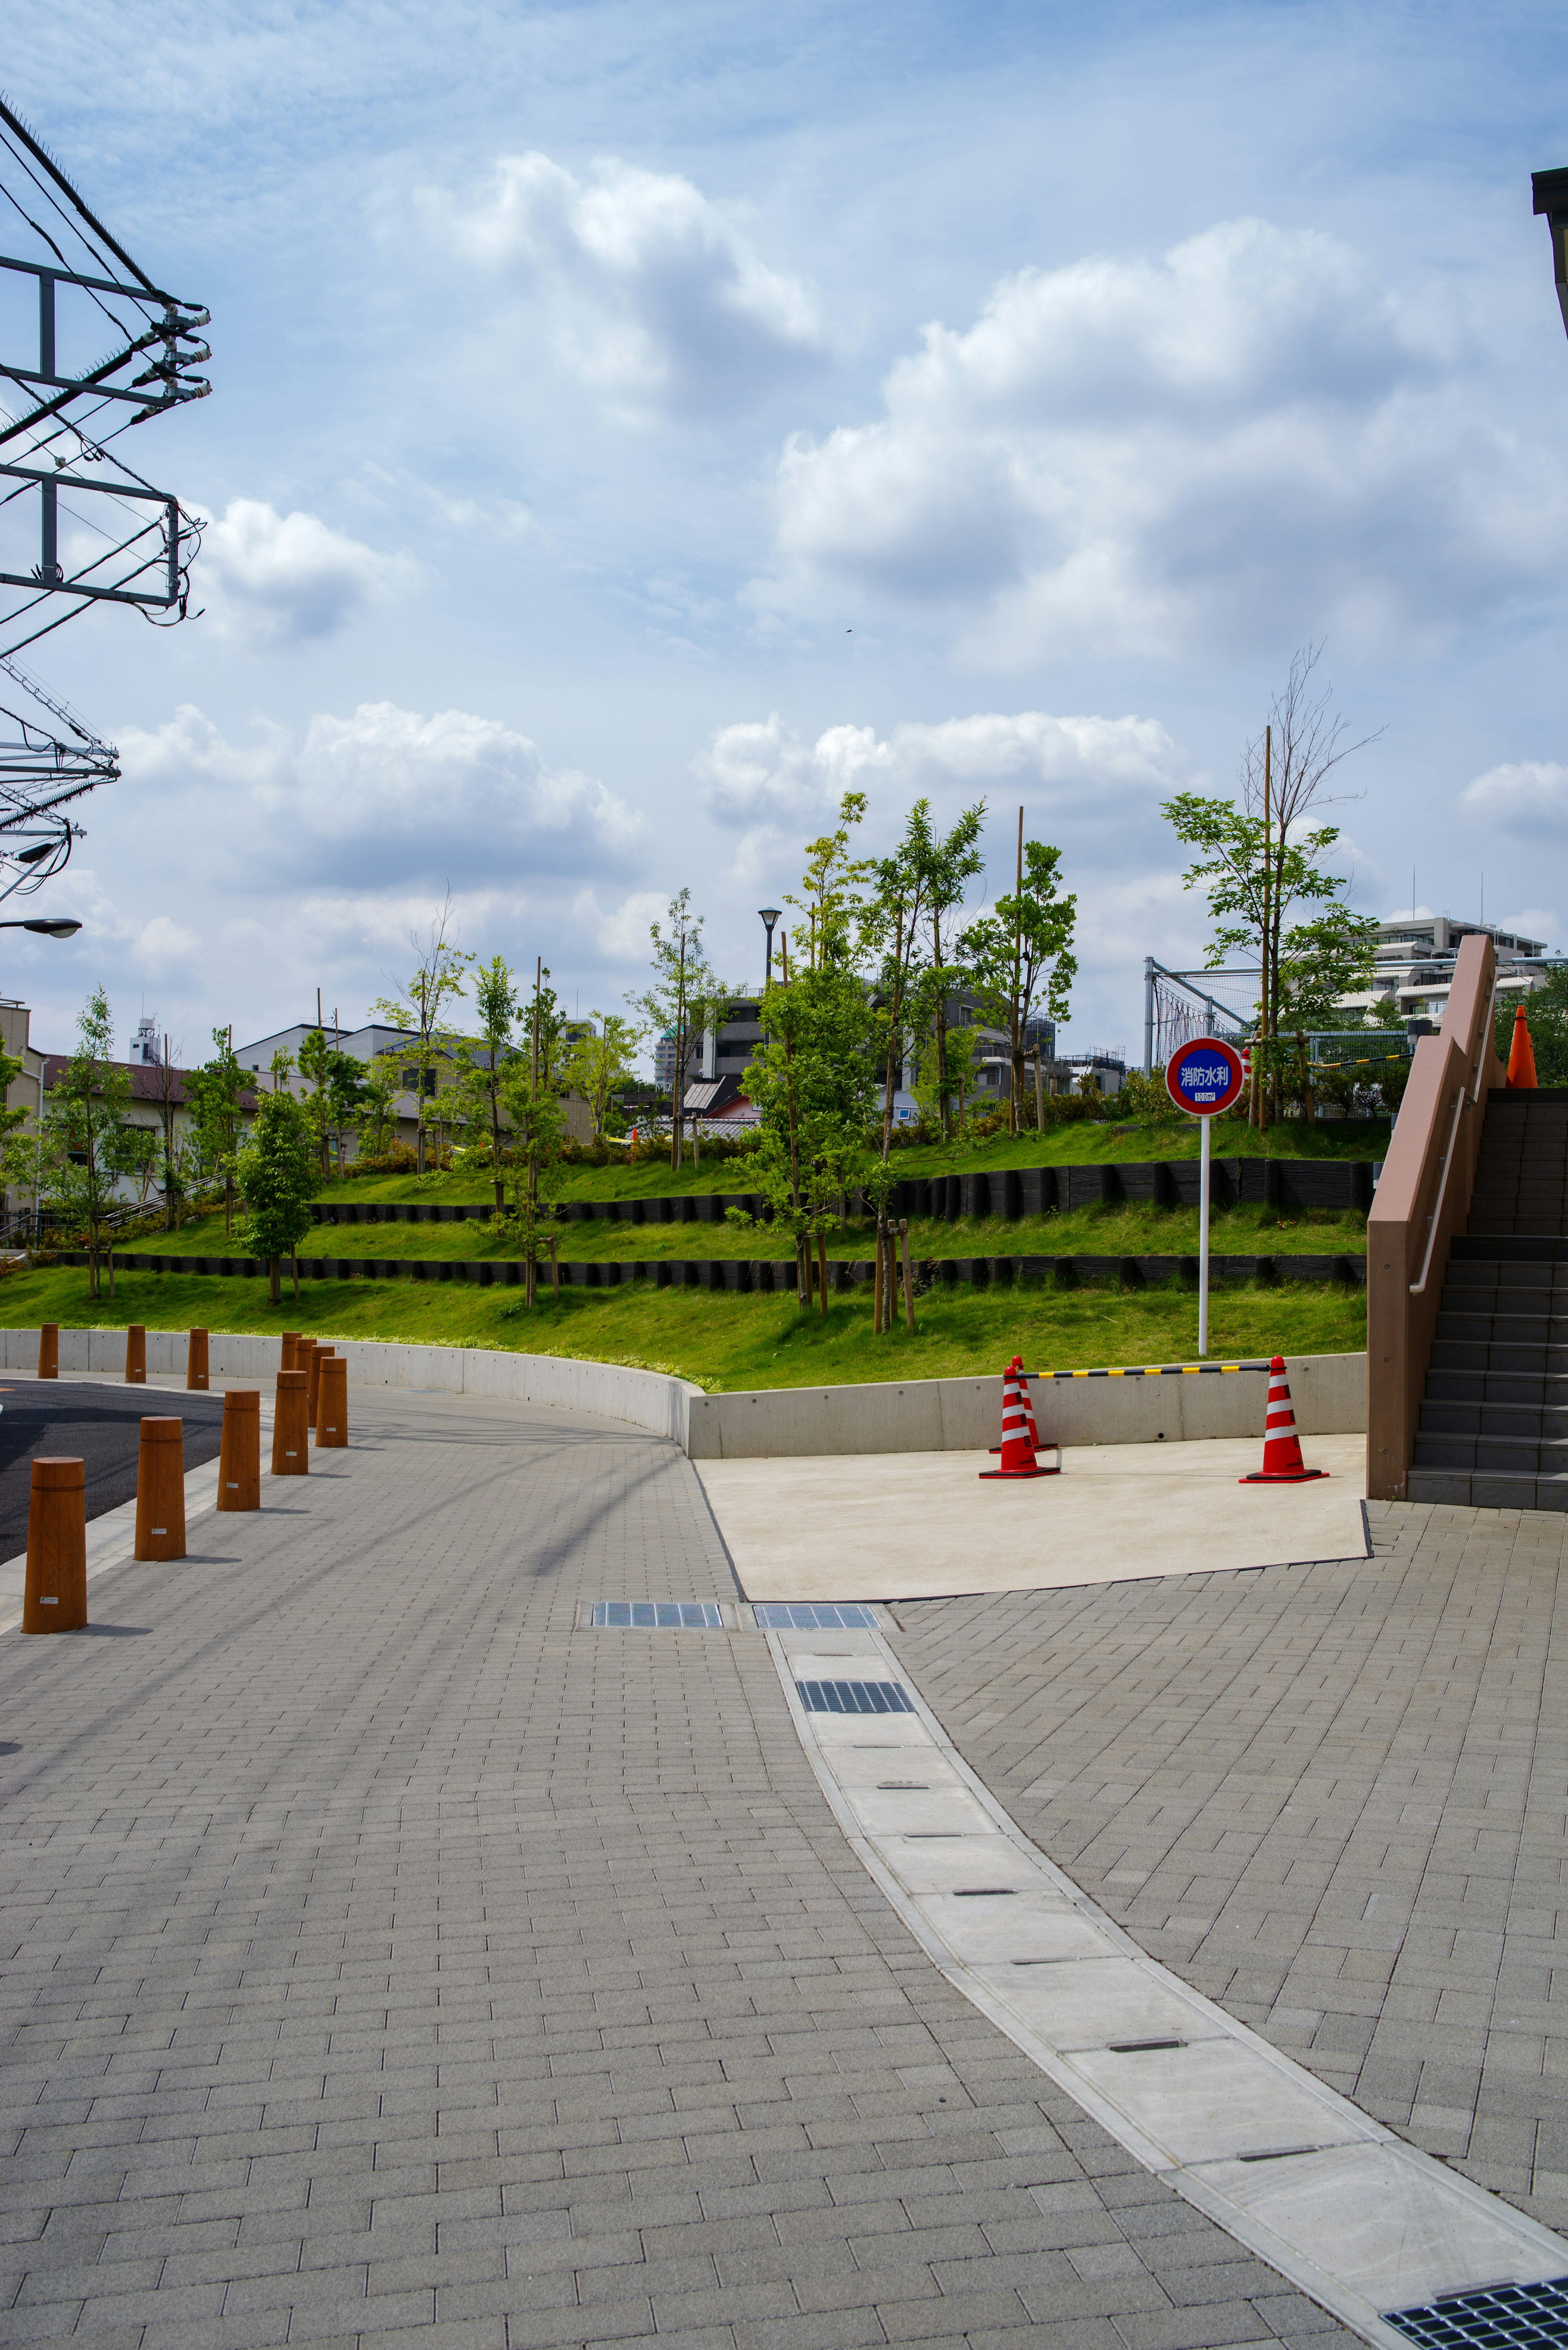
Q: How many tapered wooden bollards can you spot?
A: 11